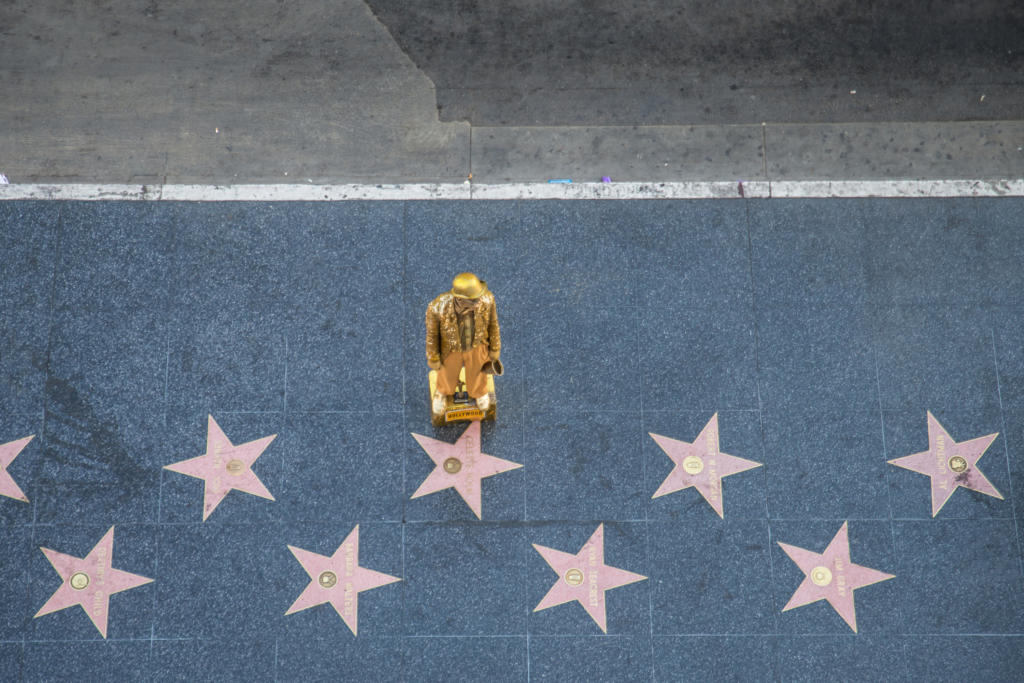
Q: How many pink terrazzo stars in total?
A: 9